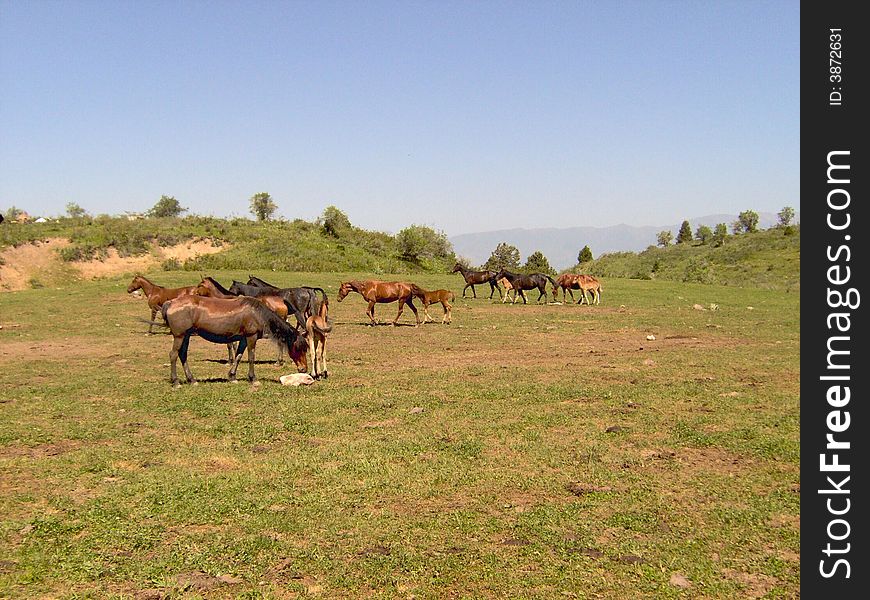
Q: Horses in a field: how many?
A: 13